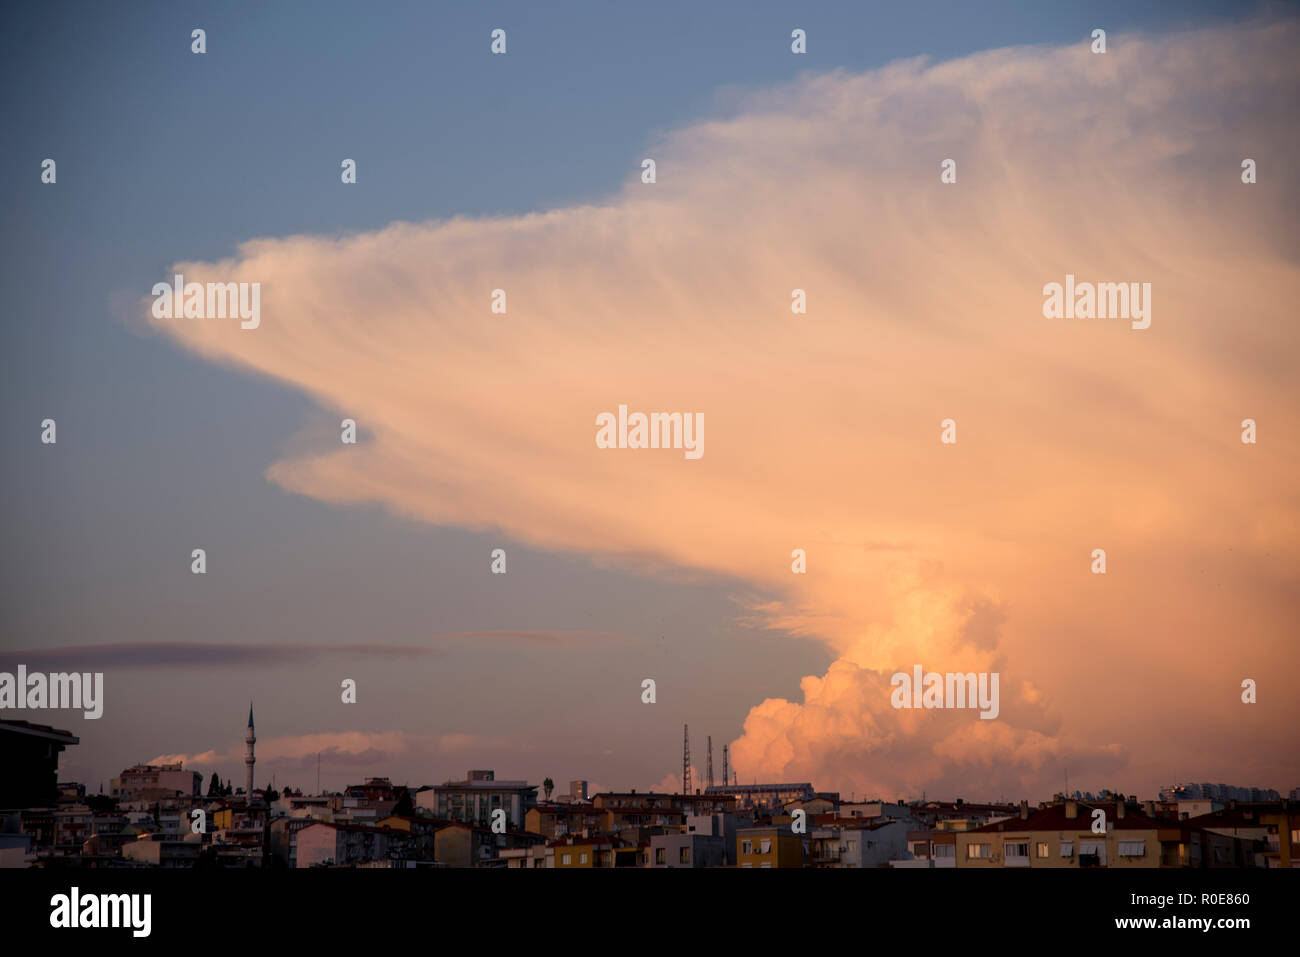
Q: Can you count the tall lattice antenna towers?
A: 3